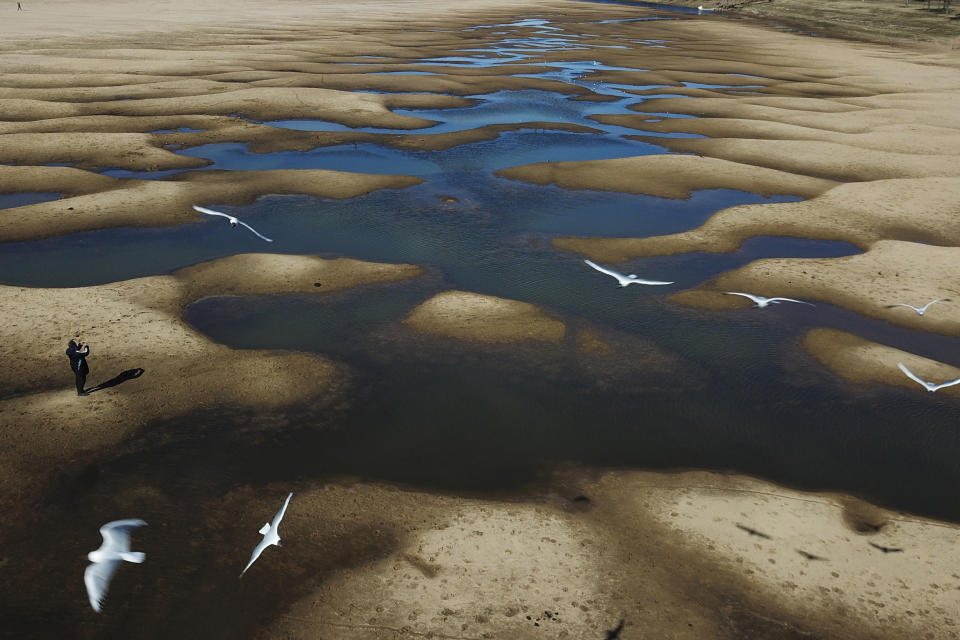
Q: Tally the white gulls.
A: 7